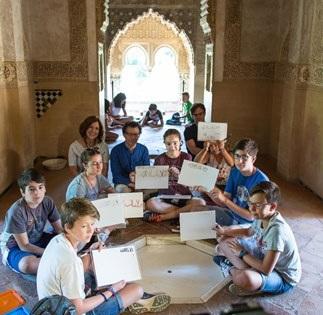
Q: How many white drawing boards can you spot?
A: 7